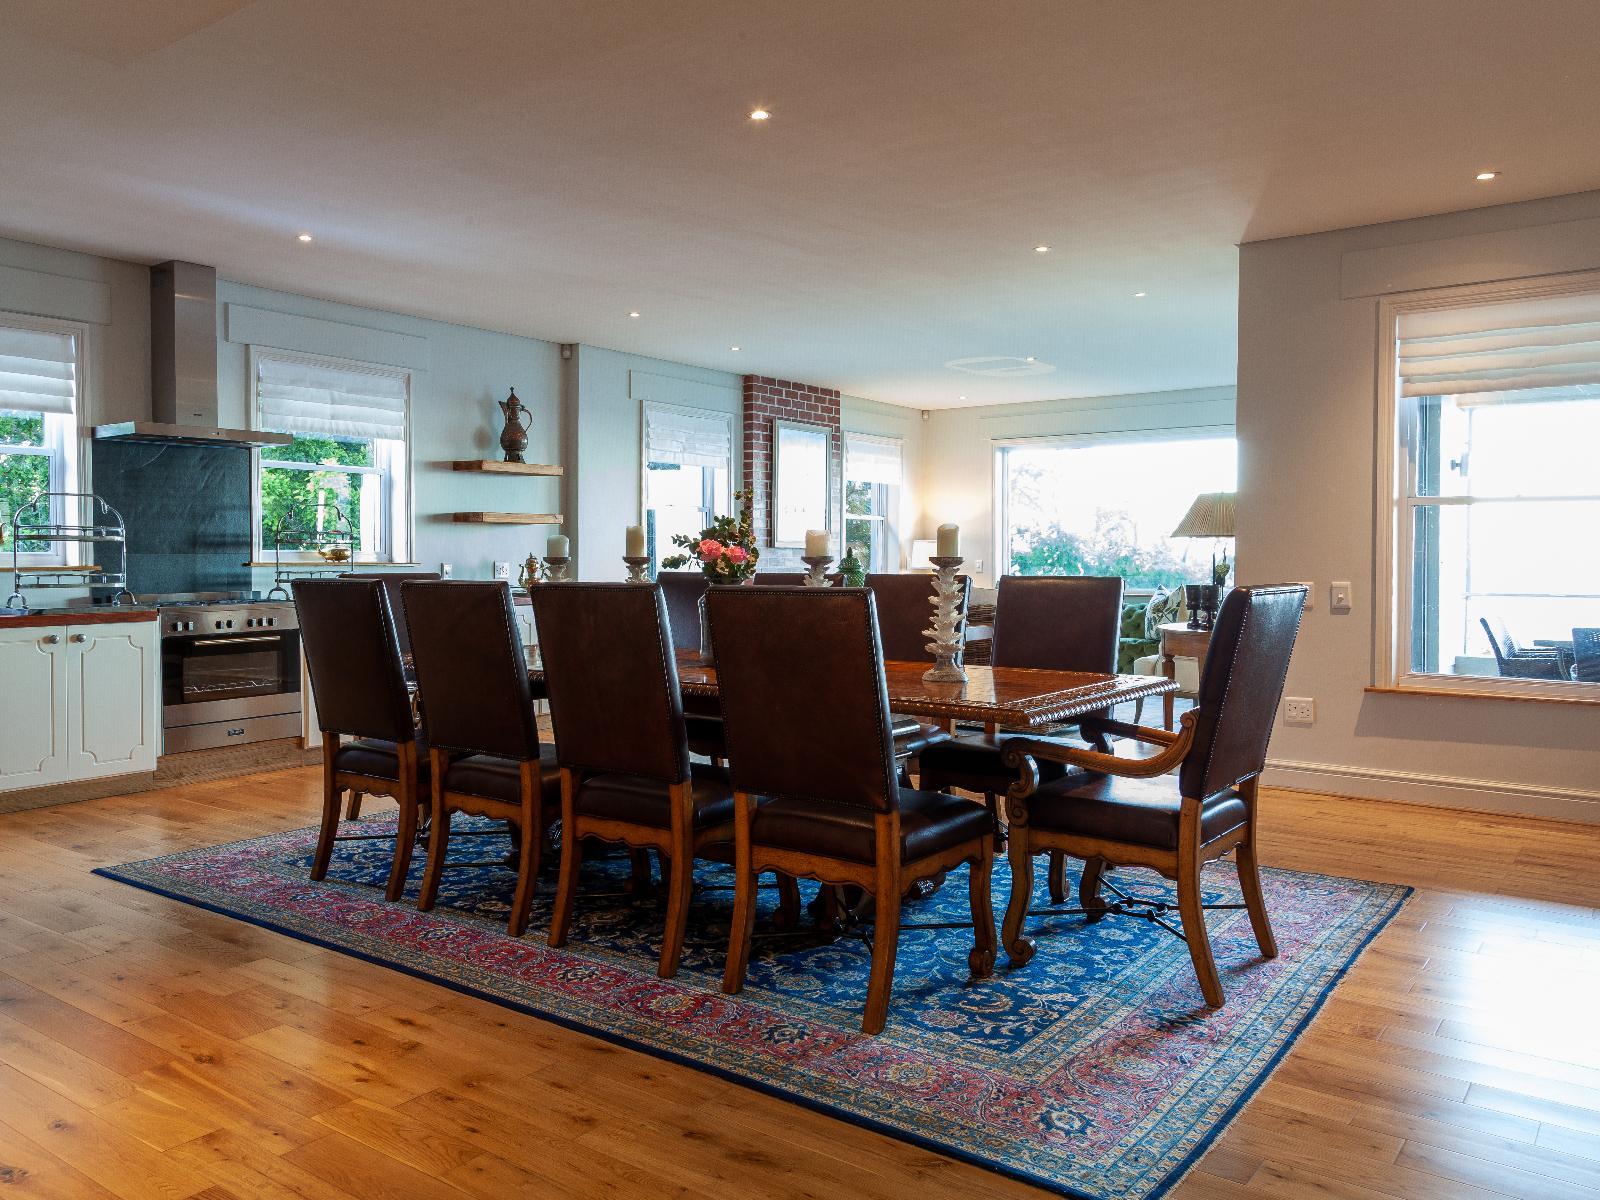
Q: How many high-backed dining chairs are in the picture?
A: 10